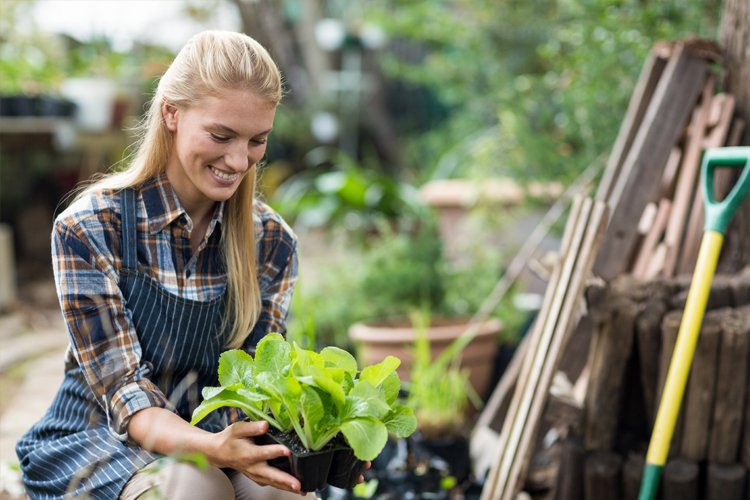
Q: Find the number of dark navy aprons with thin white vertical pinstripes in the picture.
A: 1